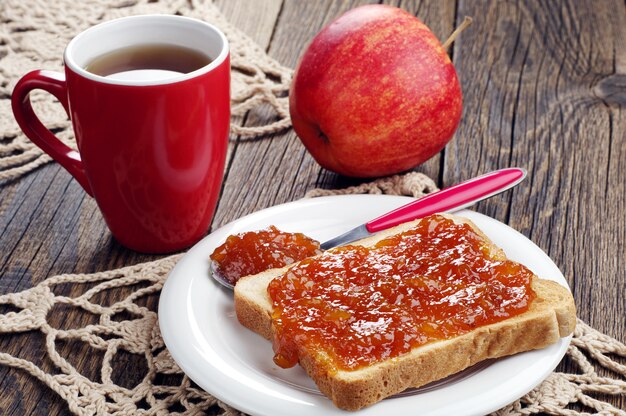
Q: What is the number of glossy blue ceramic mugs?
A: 0